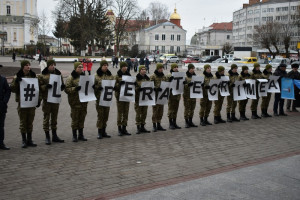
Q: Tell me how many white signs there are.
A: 15